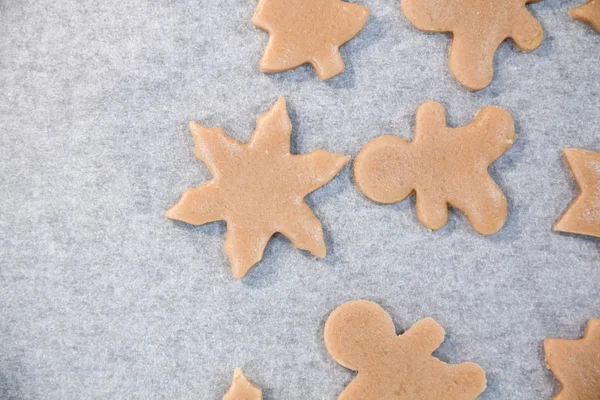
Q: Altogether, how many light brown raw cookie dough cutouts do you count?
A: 9